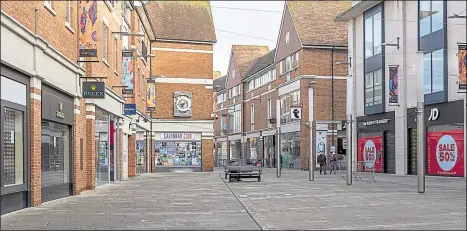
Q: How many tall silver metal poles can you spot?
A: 4